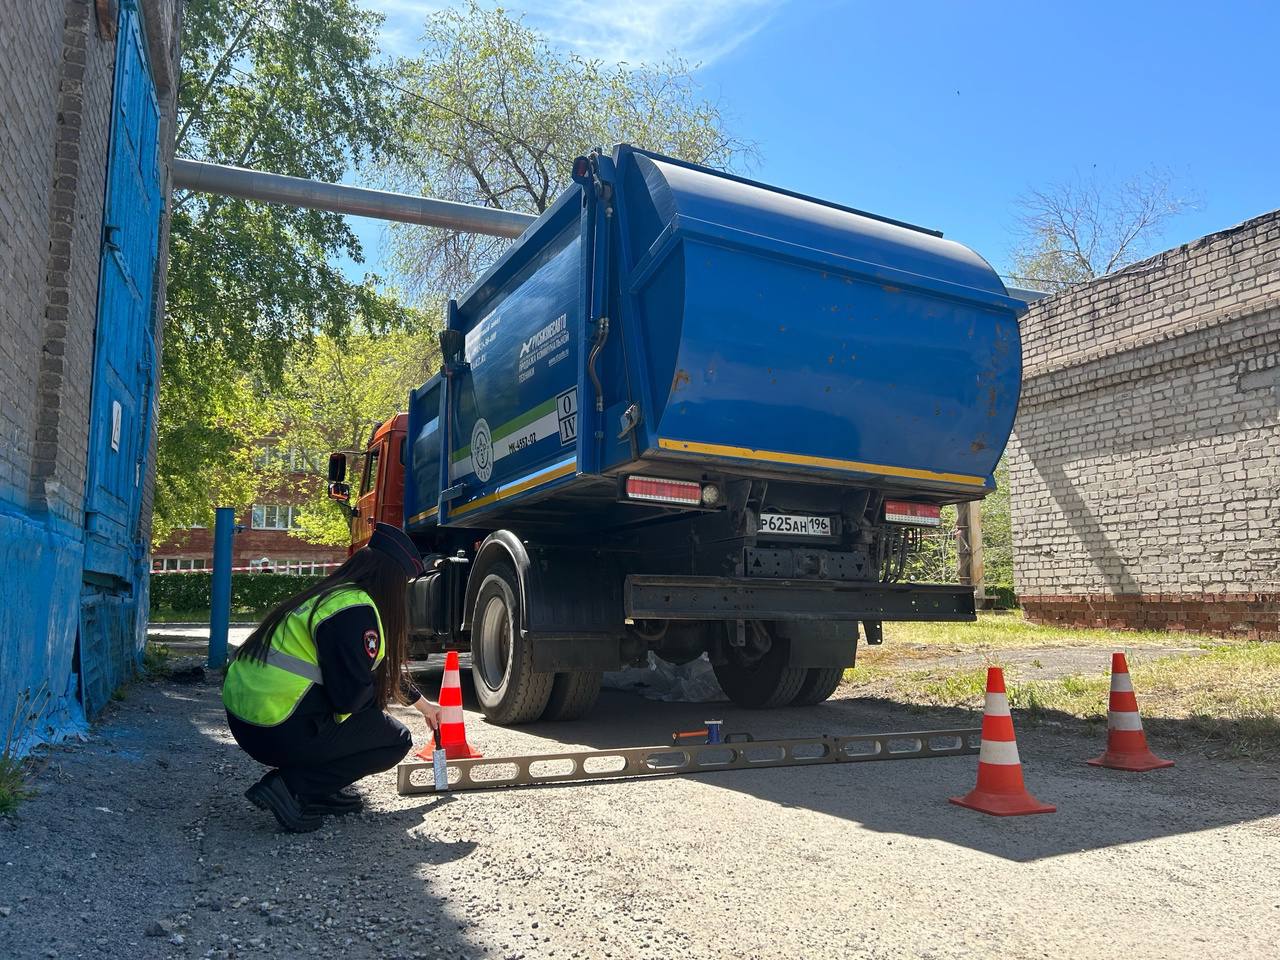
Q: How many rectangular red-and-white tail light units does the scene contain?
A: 2